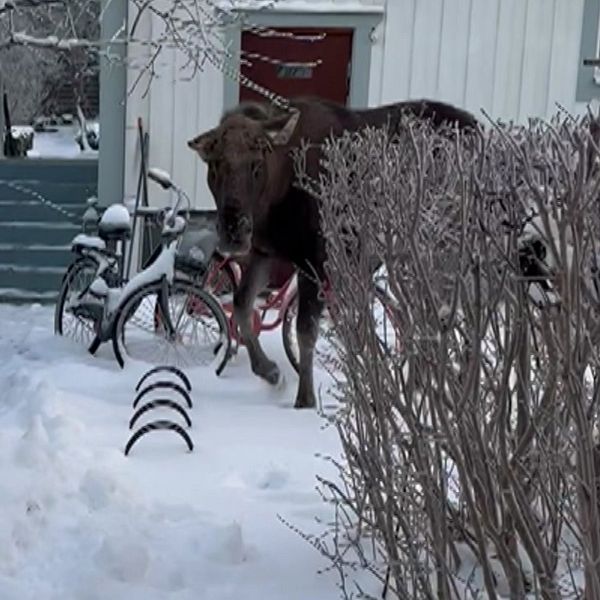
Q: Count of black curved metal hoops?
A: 4